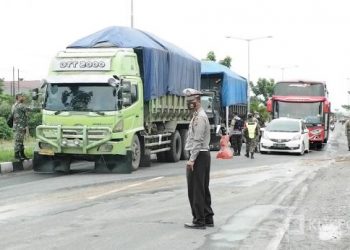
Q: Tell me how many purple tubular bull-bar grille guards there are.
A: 0